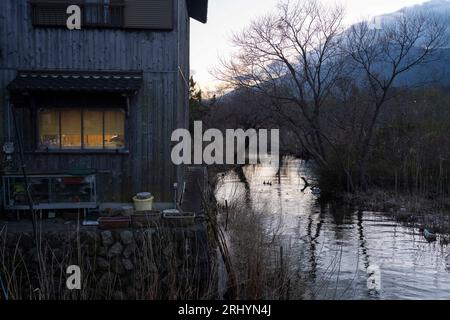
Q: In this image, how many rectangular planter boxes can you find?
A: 3